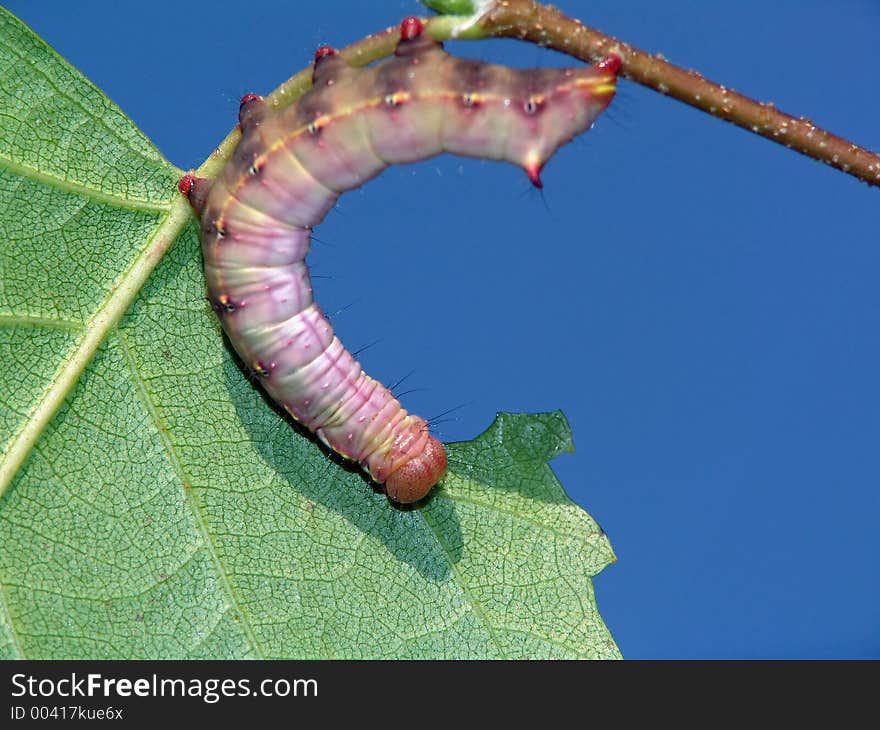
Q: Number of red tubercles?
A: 6